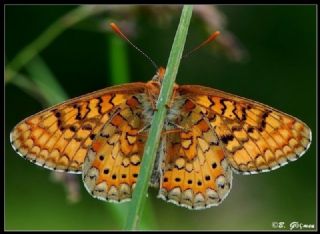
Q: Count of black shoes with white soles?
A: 0